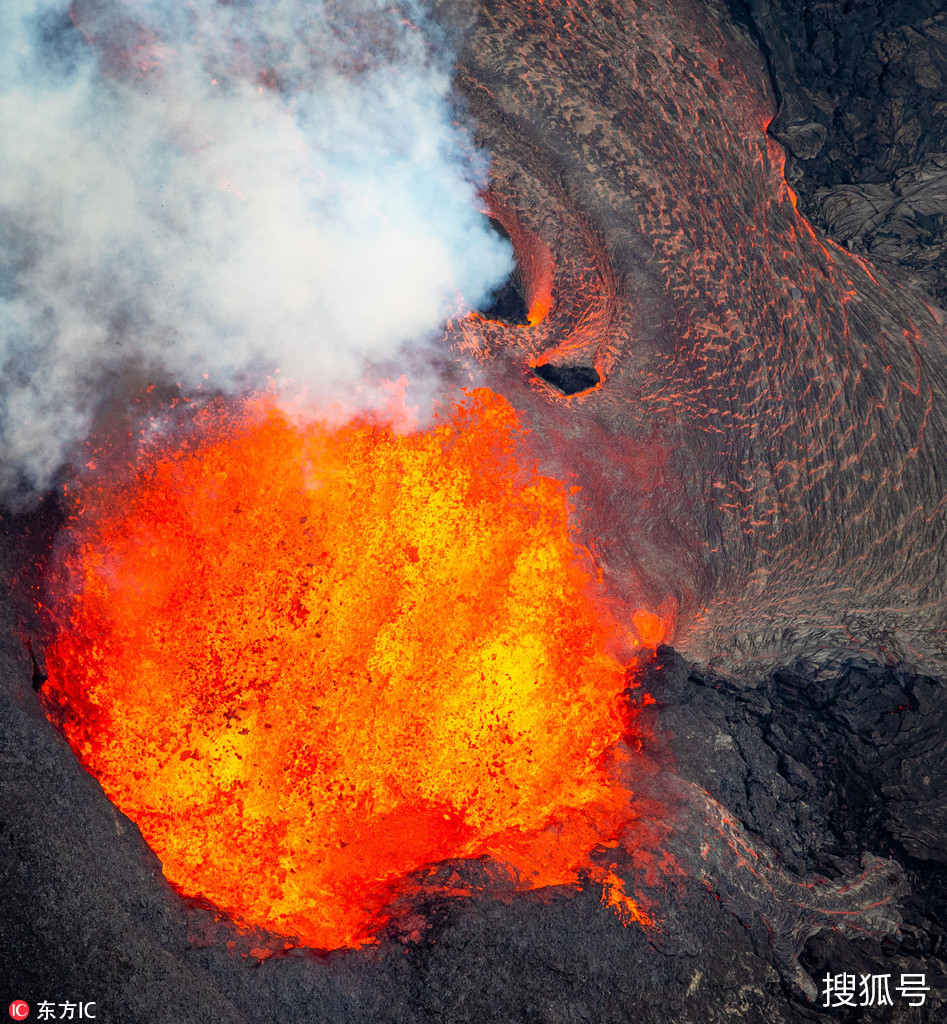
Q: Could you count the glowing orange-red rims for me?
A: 2